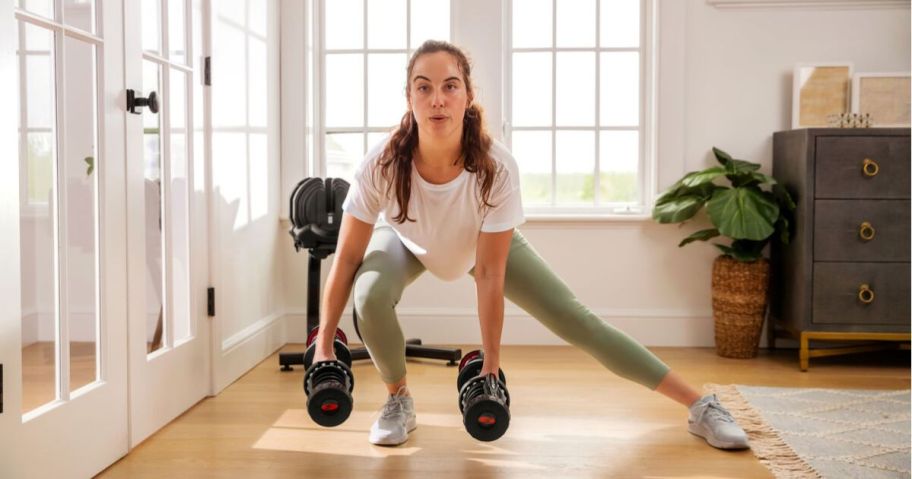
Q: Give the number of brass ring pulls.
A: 3